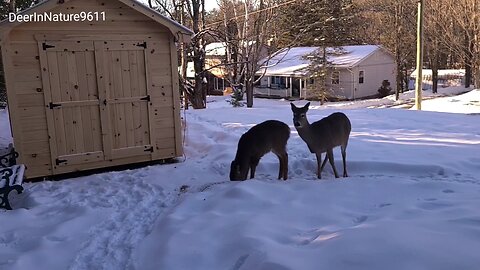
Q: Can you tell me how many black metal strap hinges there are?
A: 6